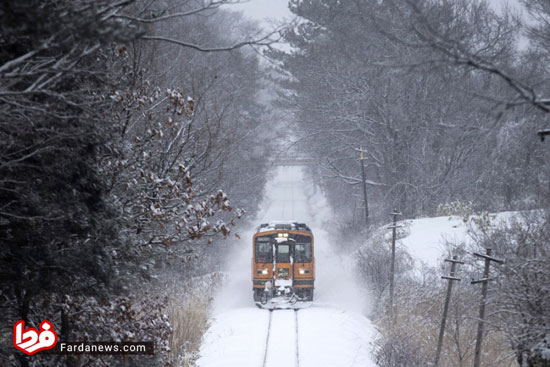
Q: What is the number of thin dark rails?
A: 2